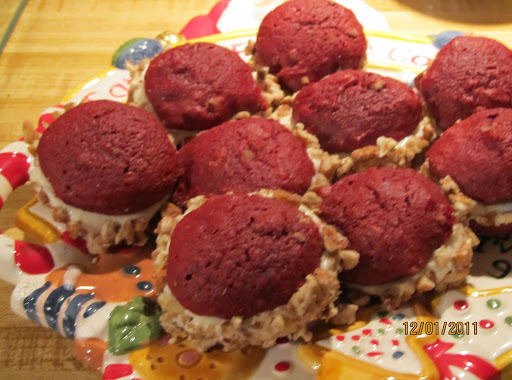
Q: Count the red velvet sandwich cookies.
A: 9